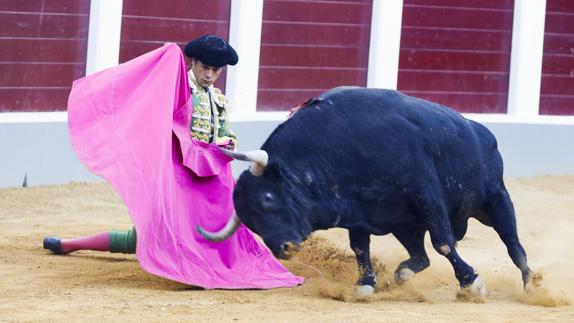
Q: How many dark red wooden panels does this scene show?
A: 5